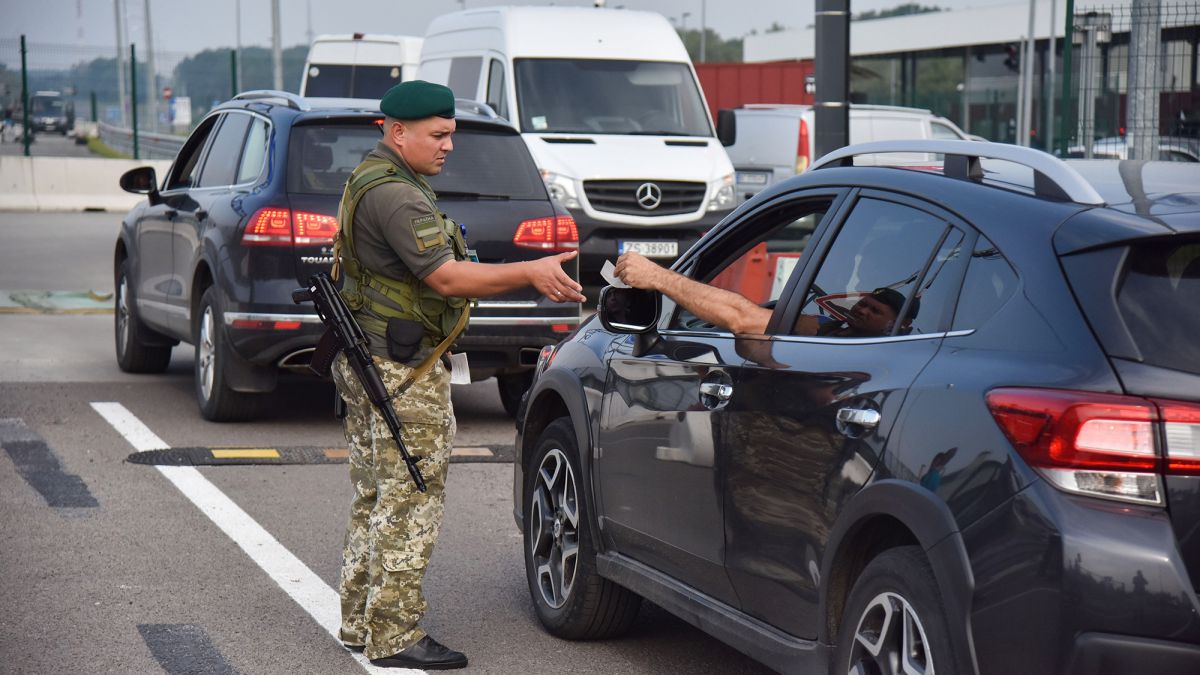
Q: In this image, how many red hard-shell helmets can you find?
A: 0